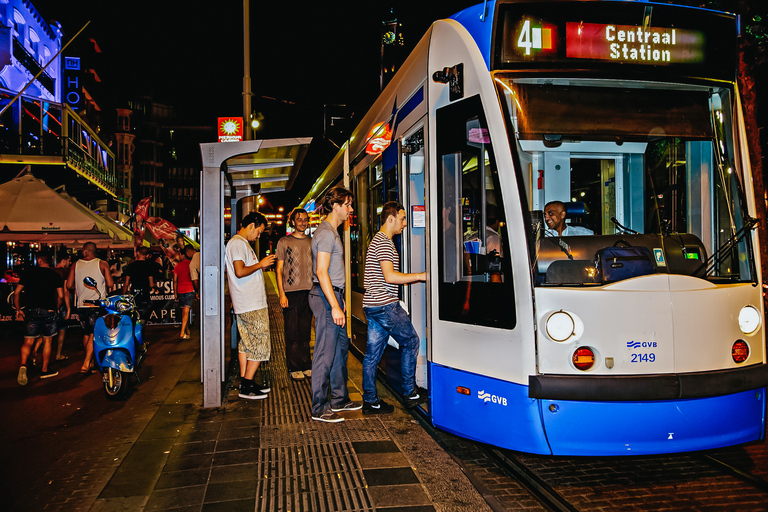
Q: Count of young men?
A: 4